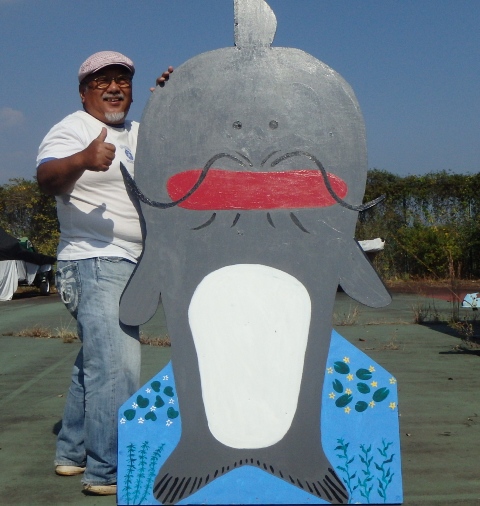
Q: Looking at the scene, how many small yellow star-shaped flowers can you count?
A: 11